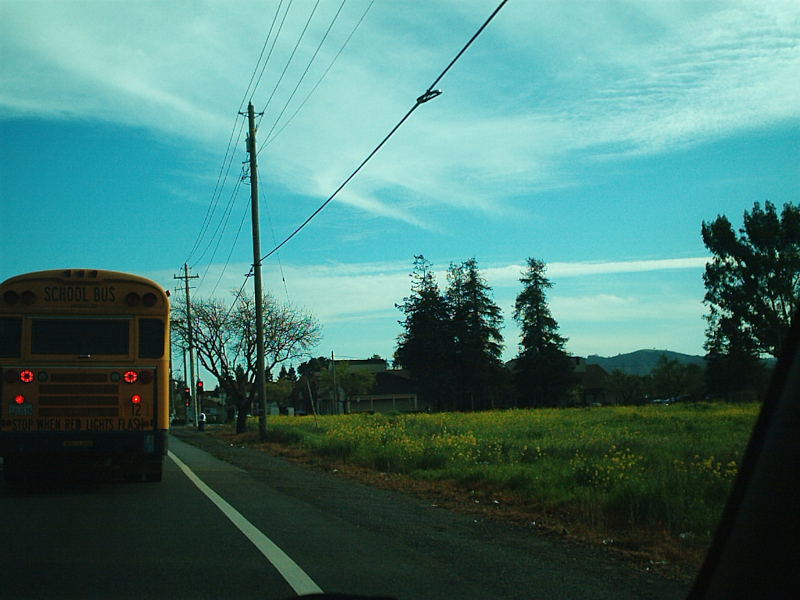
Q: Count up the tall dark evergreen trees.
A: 3